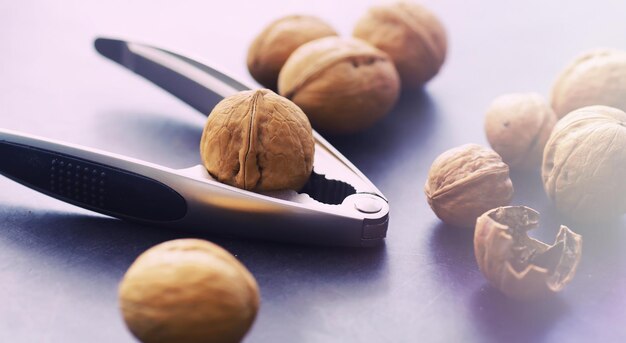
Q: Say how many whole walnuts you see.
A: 9